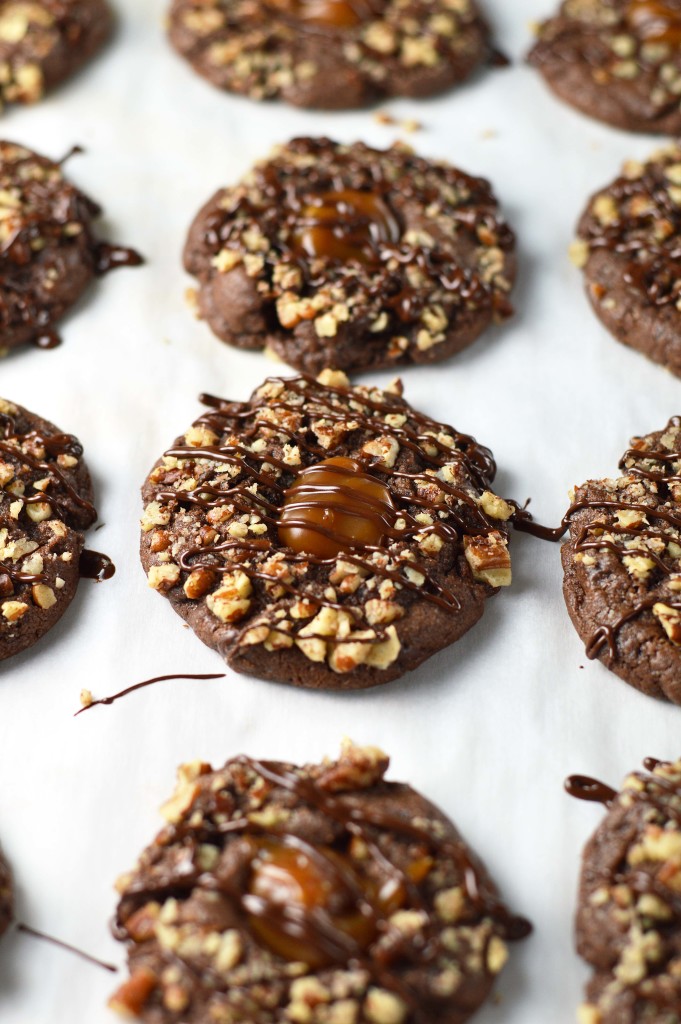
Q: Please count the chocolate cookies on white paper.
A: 12